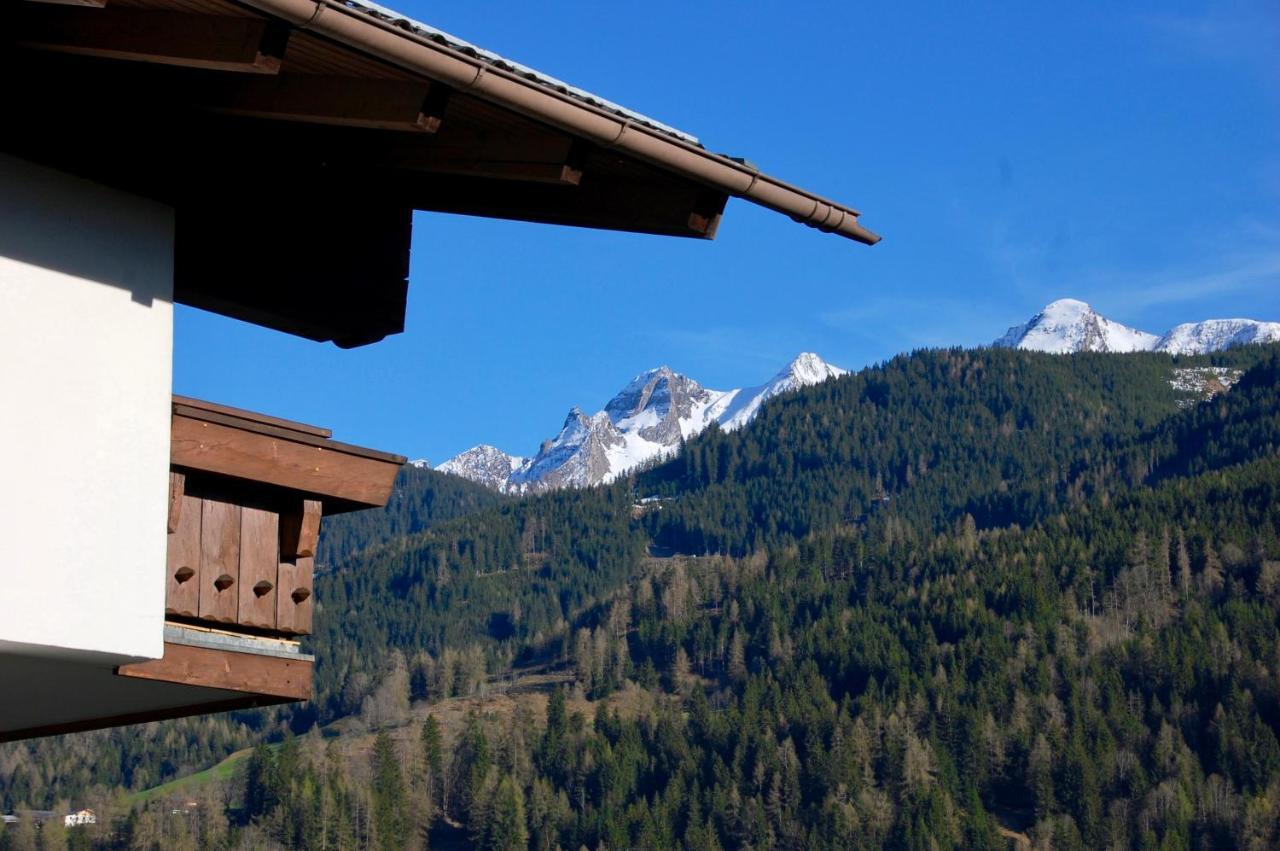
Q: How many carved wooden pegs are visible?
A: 4